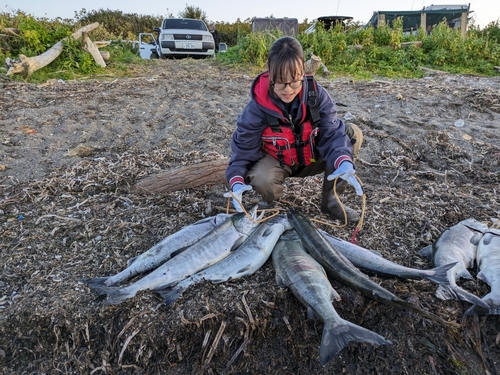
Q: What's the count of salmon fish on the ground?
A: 8